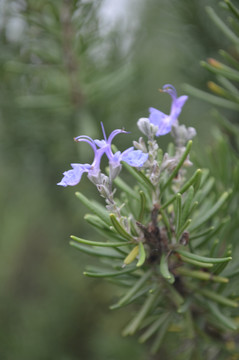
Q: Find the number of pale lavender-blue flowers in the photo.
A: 3